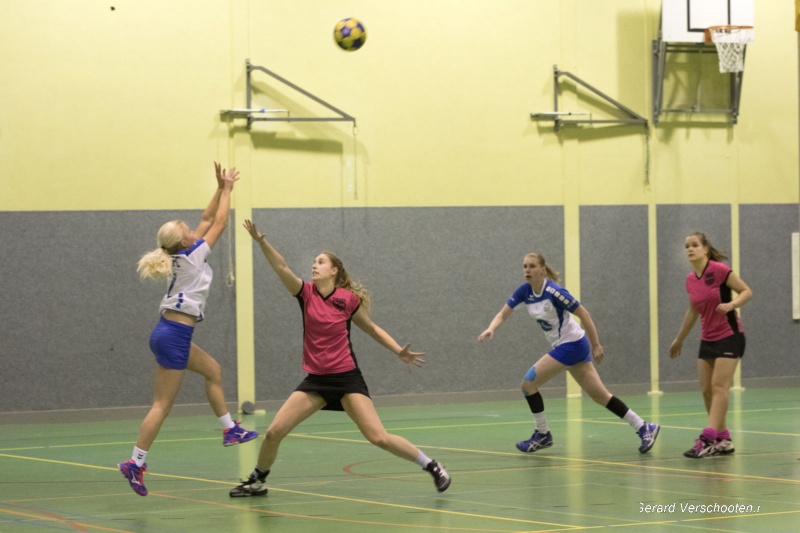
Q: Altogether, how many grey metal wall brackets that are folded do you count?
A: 2